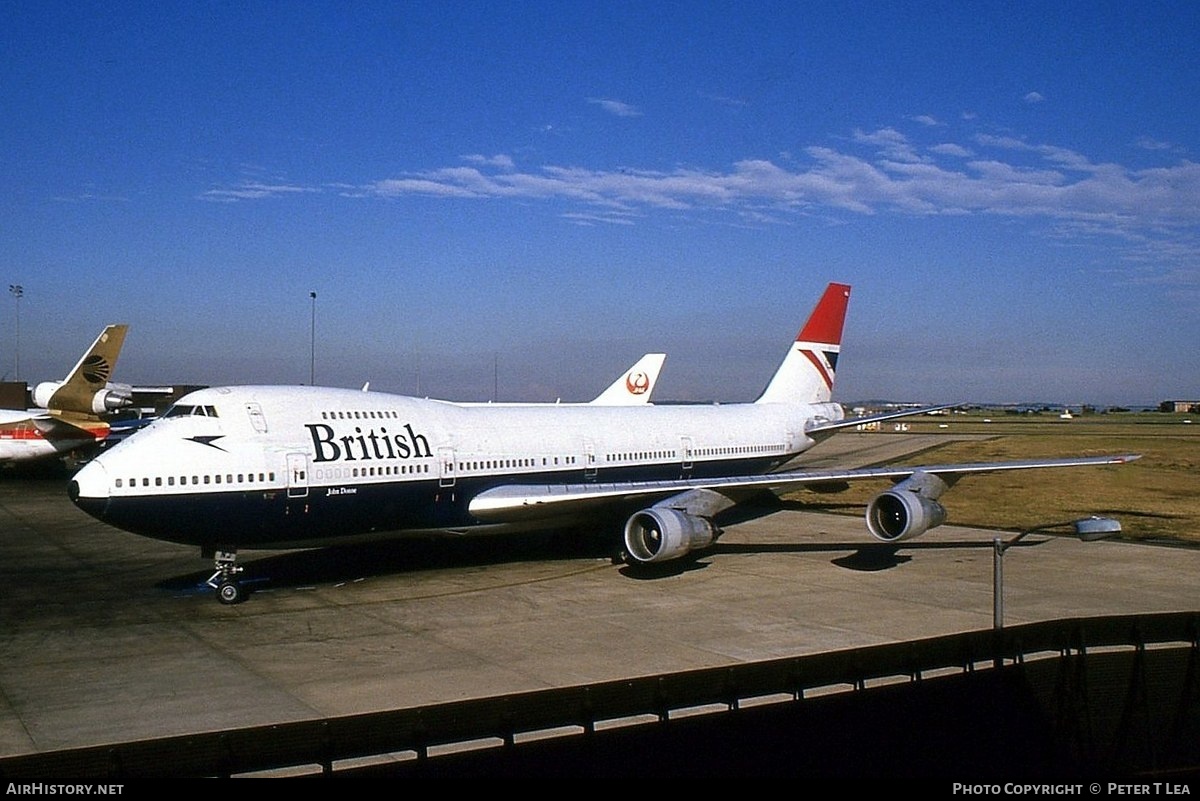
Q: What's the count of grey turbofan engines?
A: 2